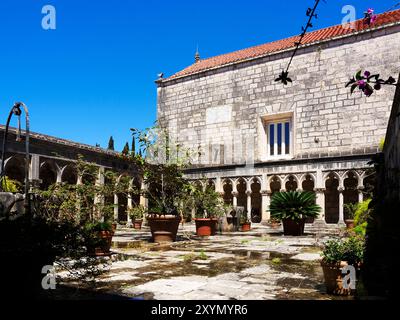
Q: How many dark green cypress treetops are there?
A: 3